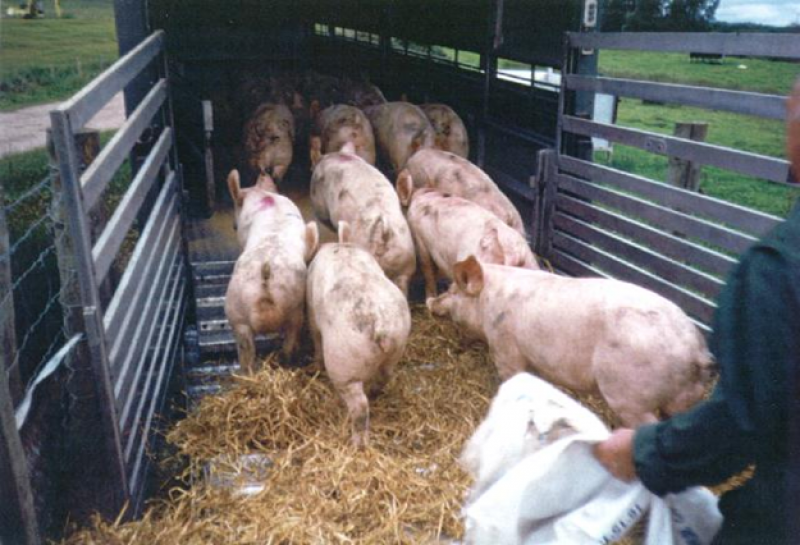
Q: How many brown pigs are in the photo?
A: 0